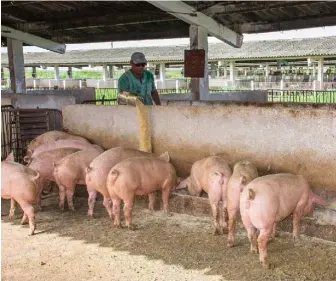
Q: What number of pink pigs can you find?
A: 10